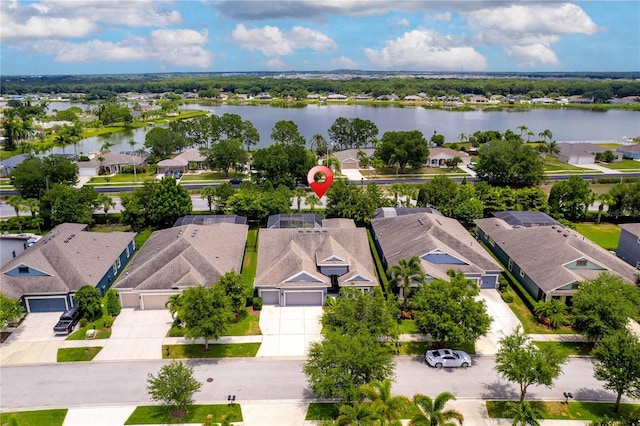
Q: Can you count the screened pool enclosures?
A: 4